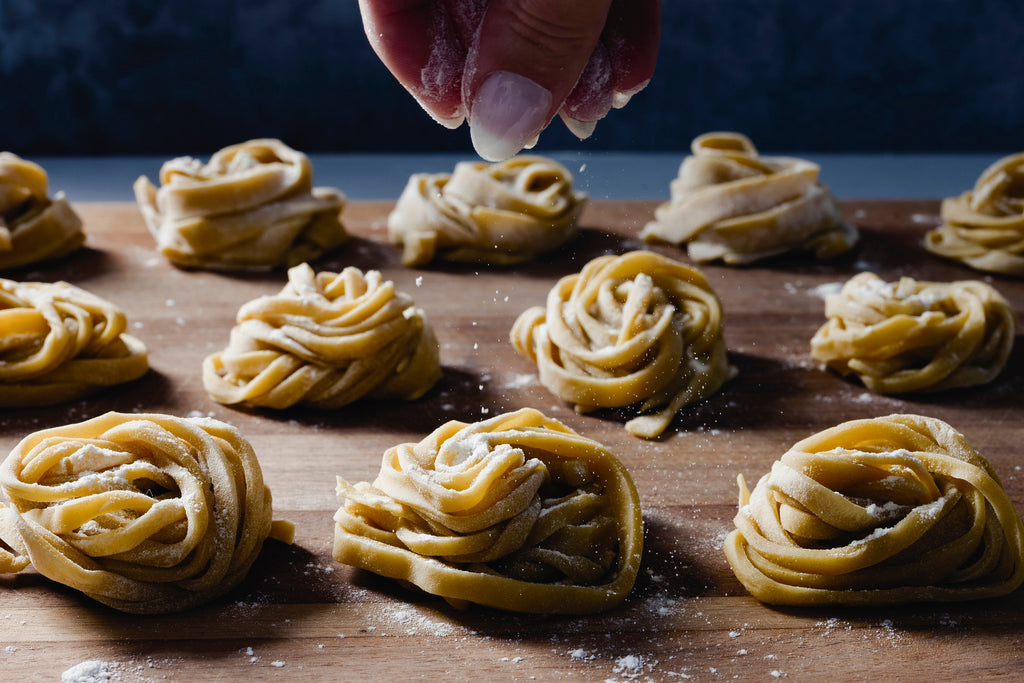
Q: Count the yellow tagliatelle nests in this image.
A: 12